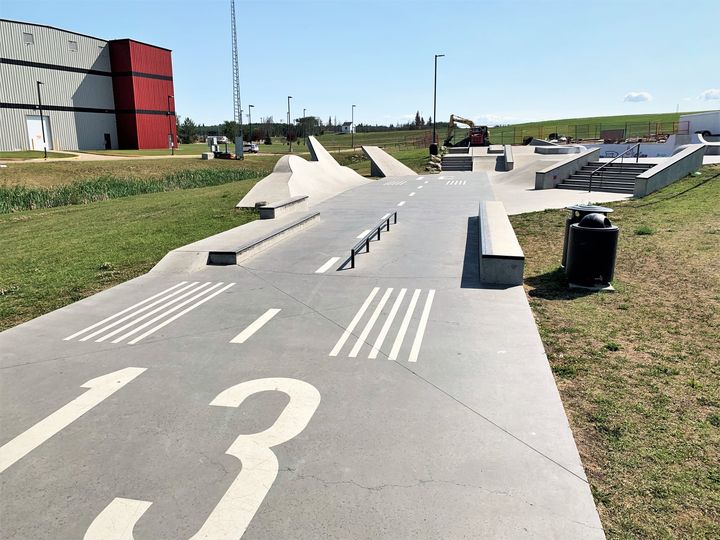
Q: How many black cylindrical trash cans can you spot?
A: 2